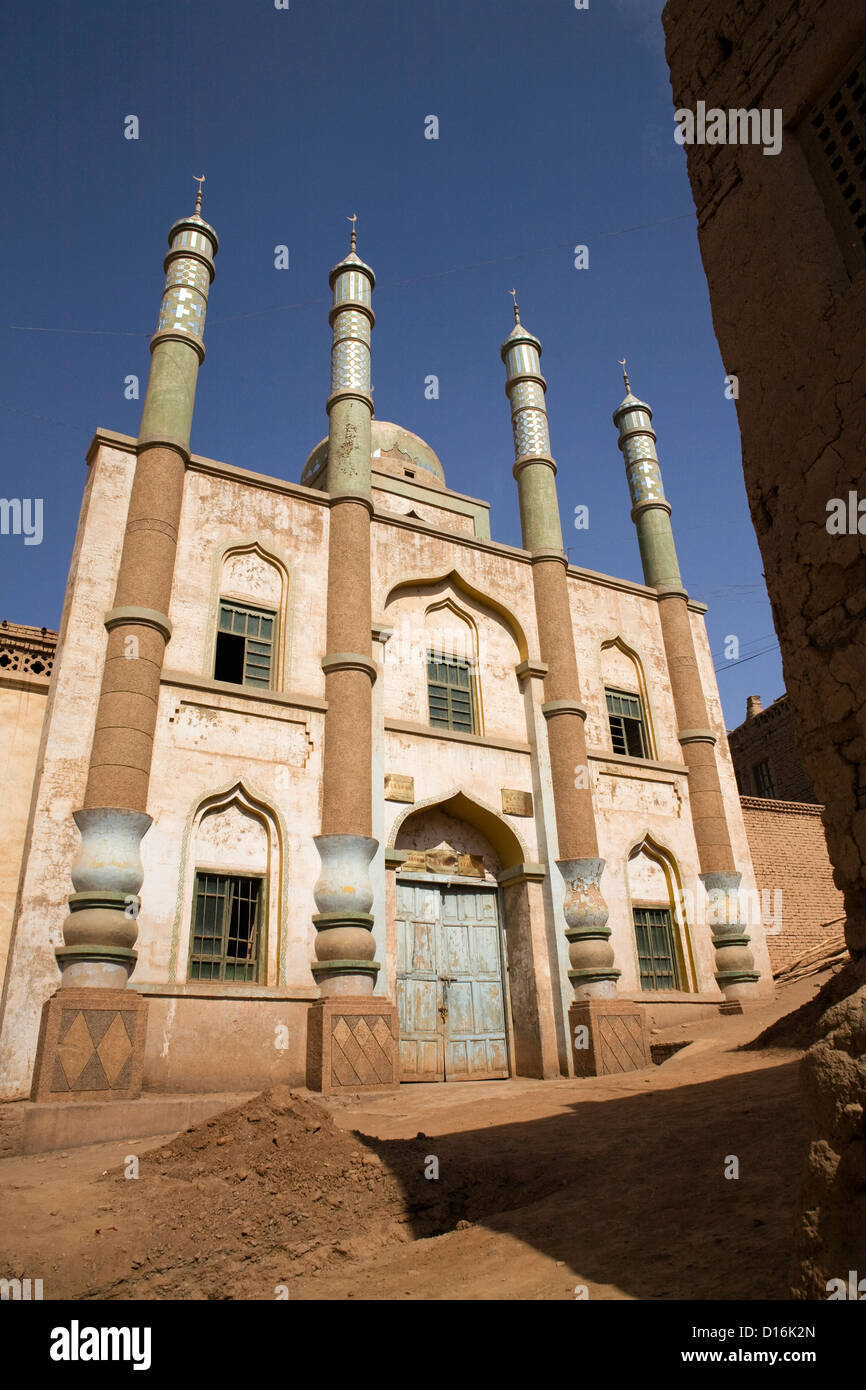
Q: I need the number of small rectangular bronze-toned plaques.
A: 5